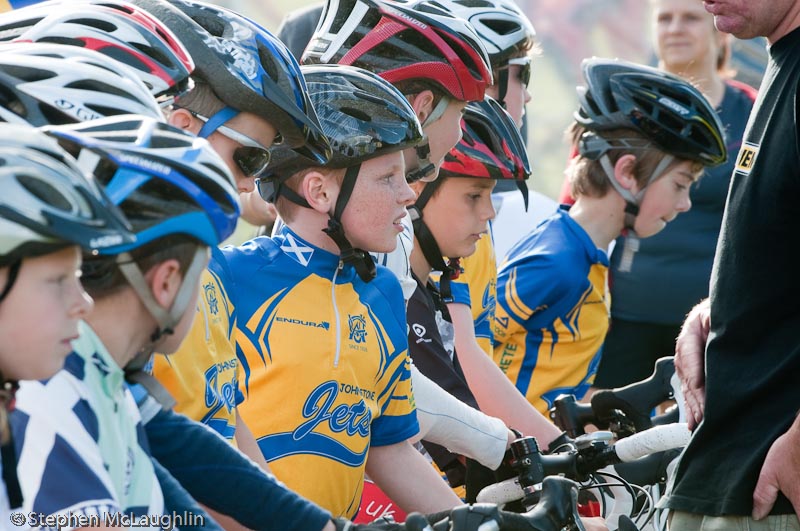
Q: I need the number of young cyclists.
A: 10